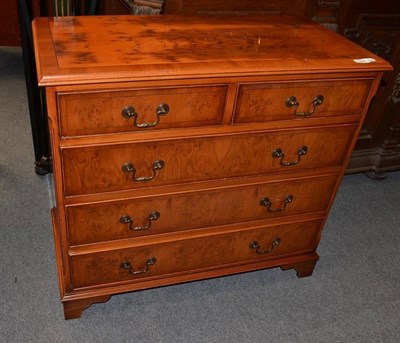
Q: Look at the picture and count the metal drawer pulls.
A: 8